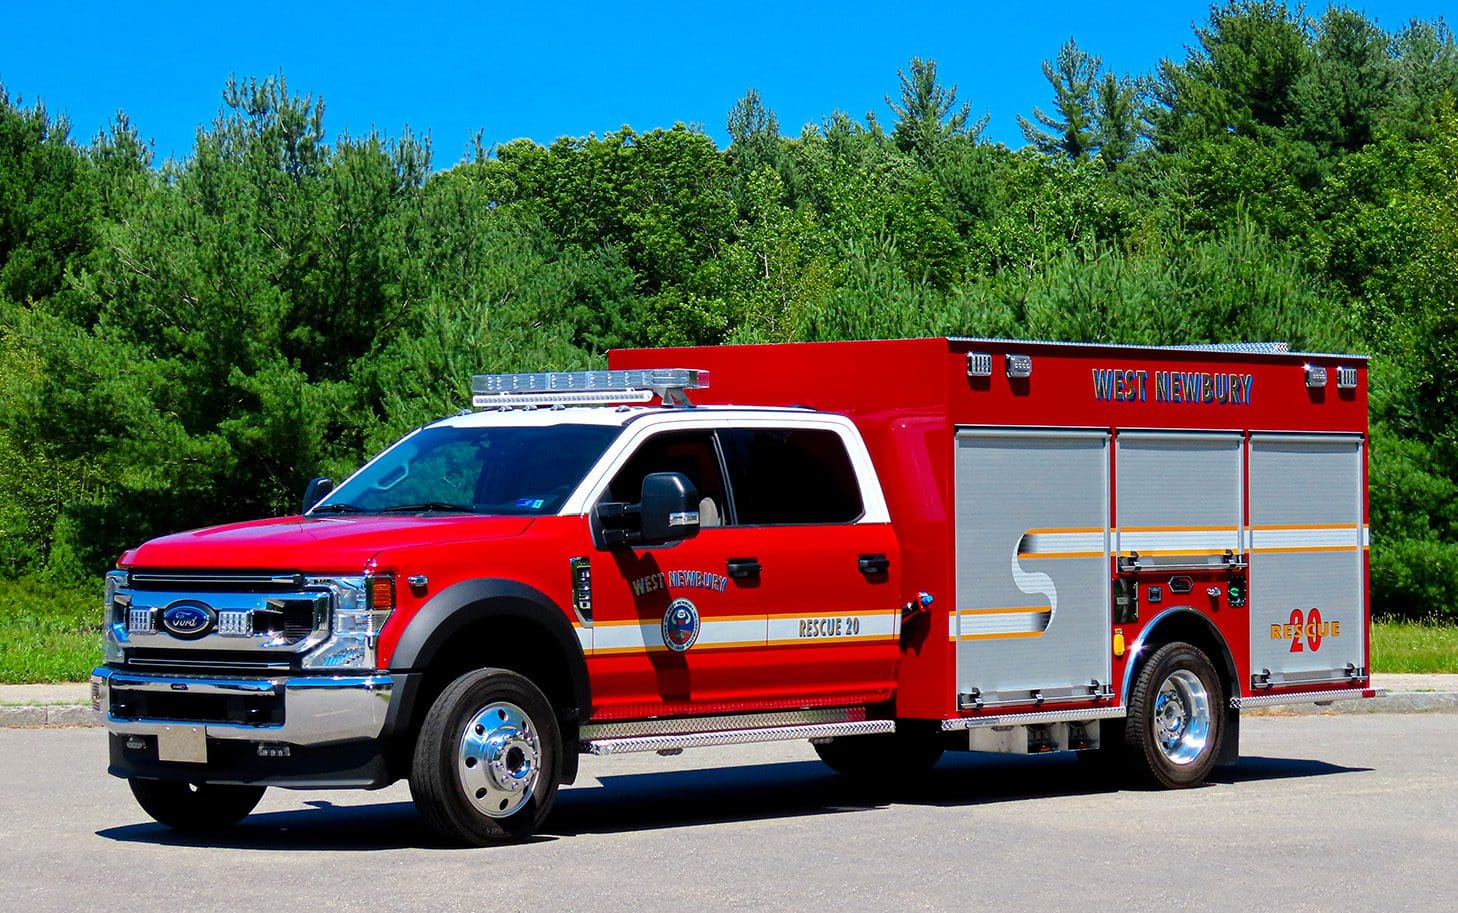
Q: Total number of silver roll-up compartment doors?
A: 3